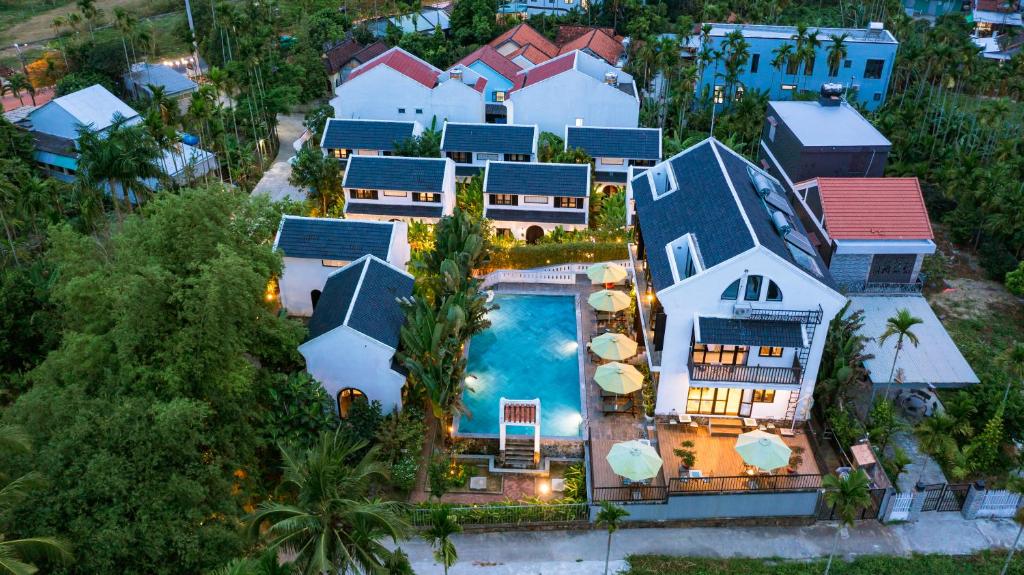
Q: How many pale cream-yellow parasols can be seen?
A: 6